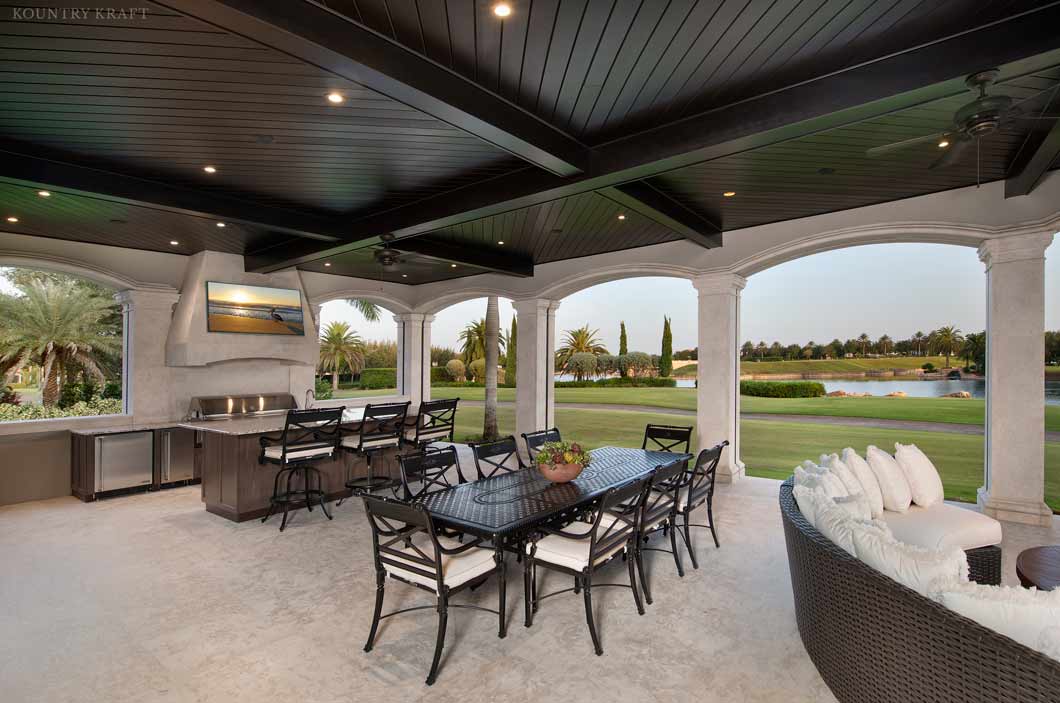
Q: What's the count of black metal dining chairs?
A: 8